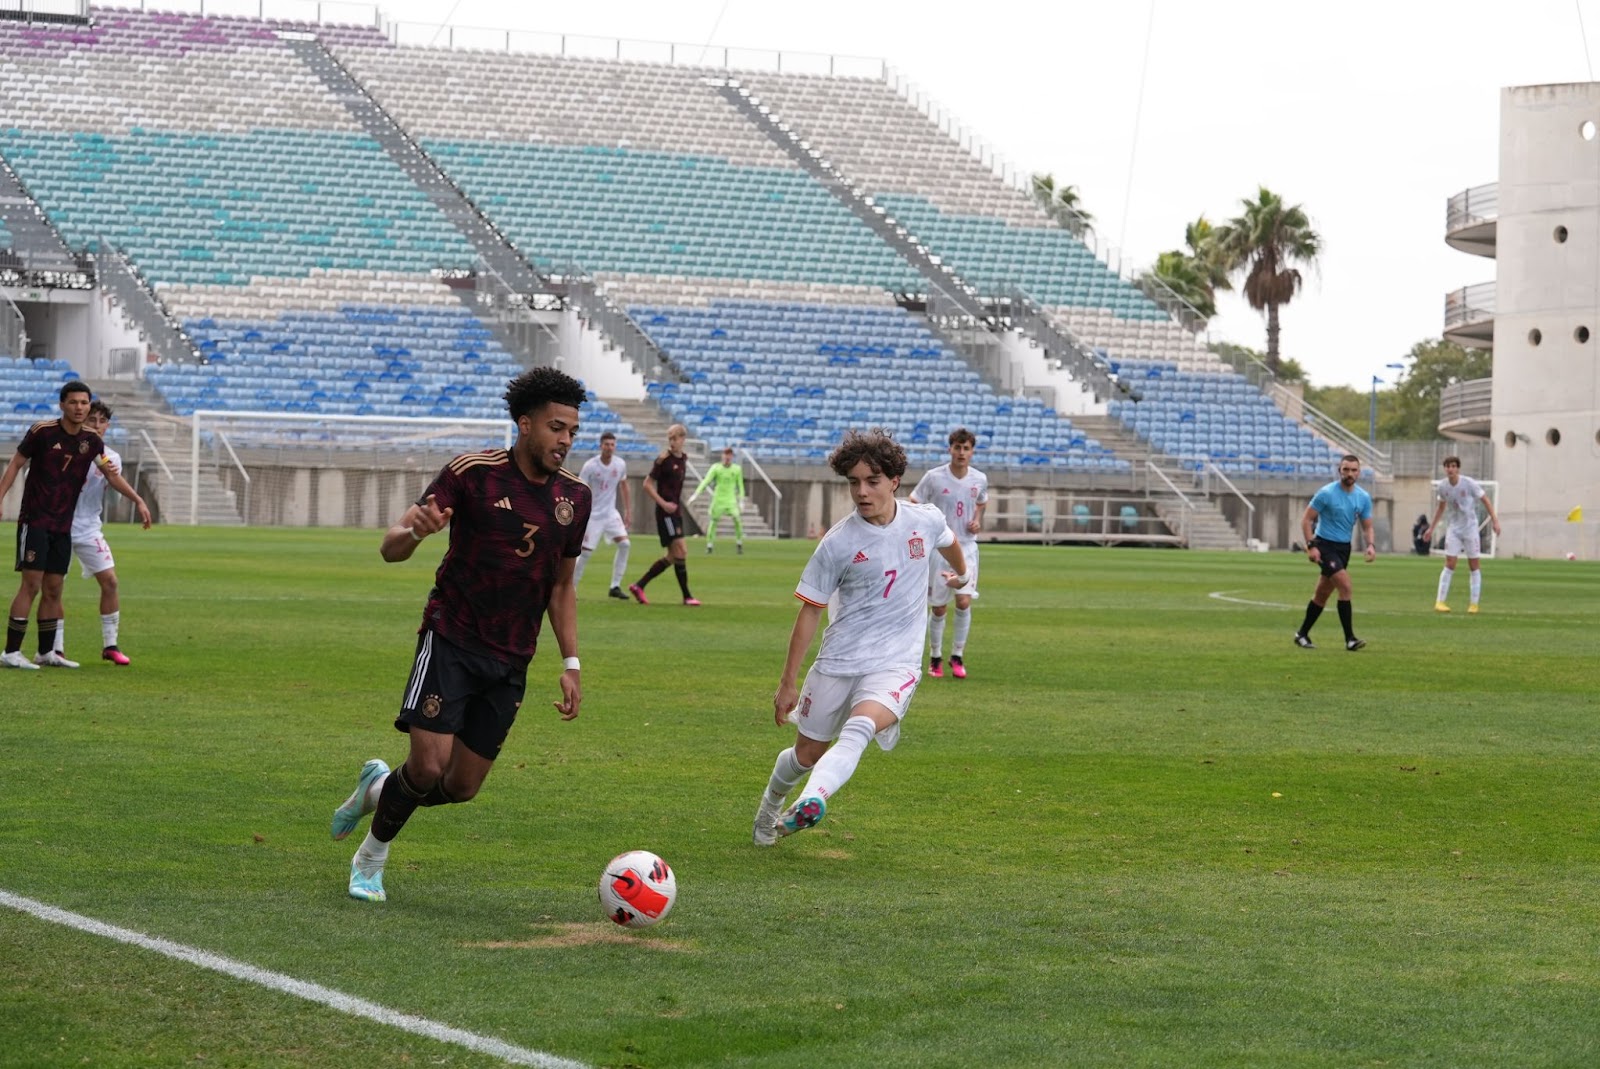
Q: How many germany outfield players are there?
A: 3